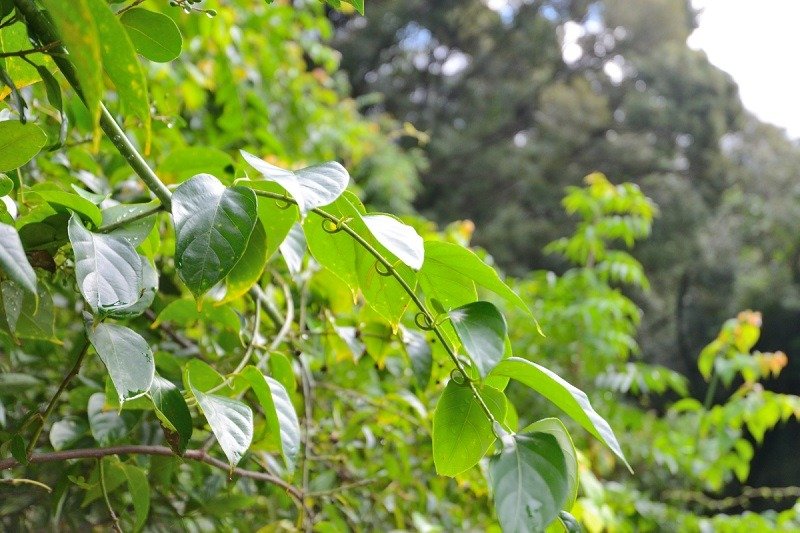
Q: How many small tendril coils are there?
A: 5